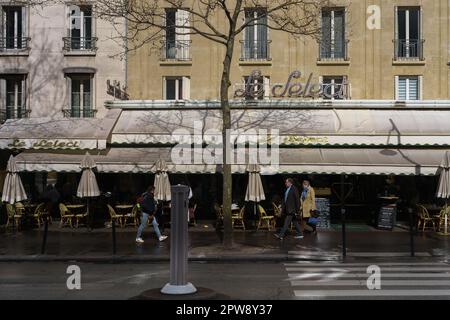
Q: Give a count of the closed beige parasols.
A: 5